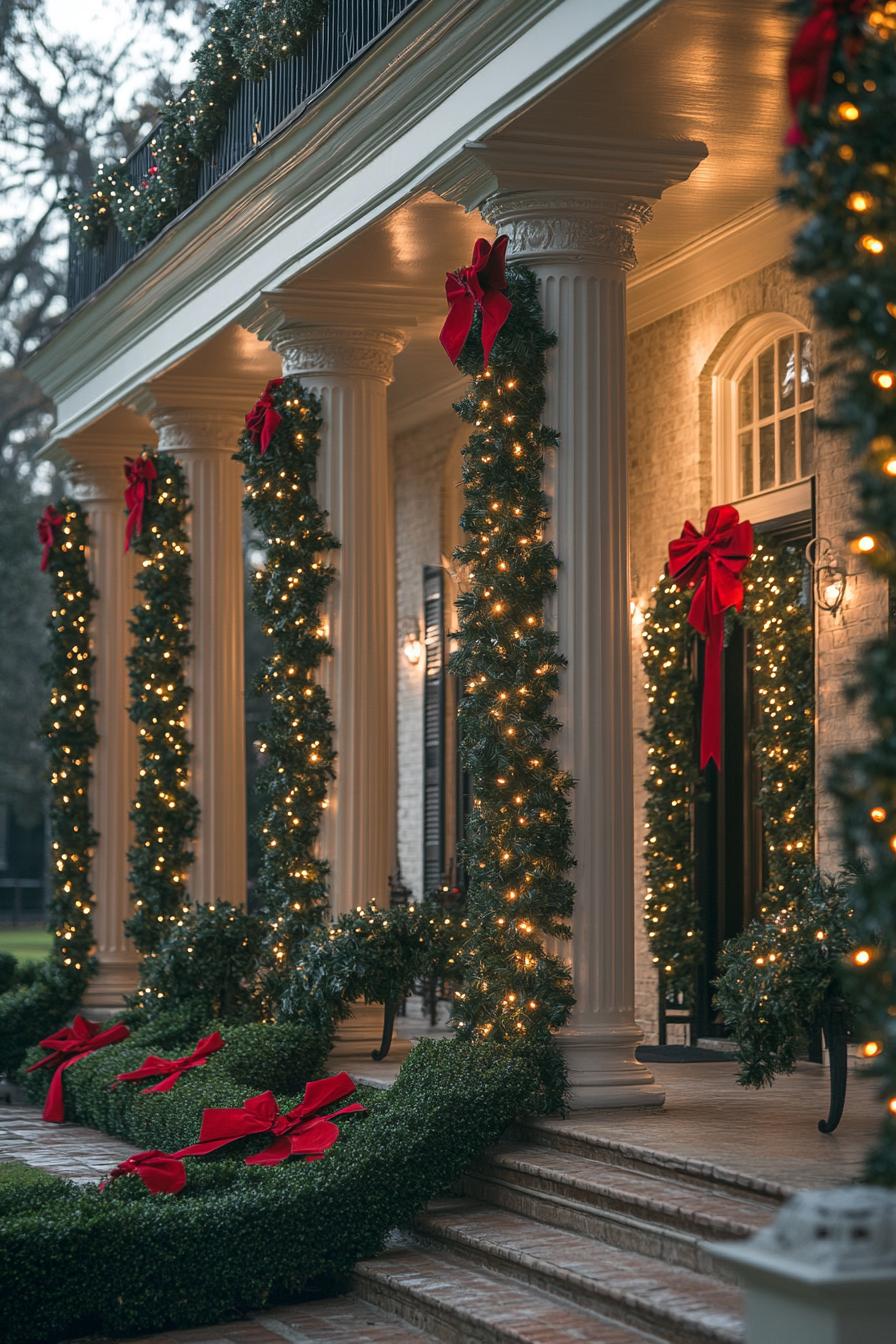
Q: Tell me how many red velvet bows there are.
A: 10